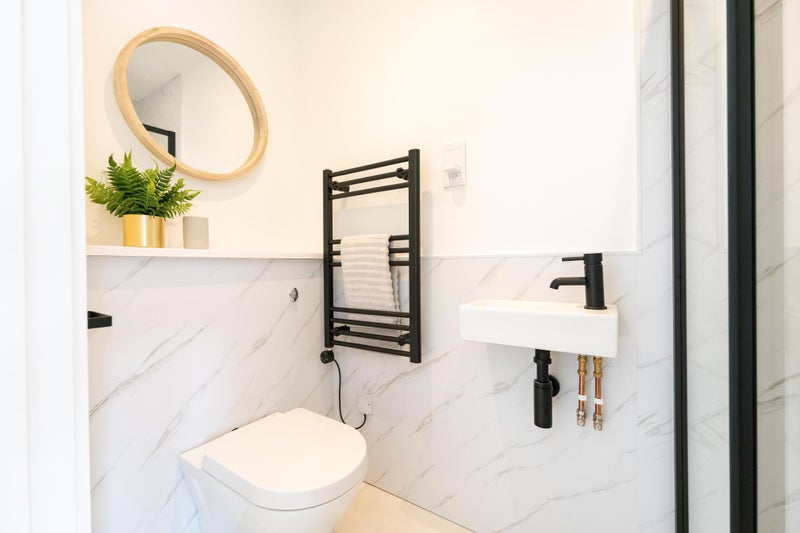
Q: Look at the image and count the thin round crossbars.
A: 10